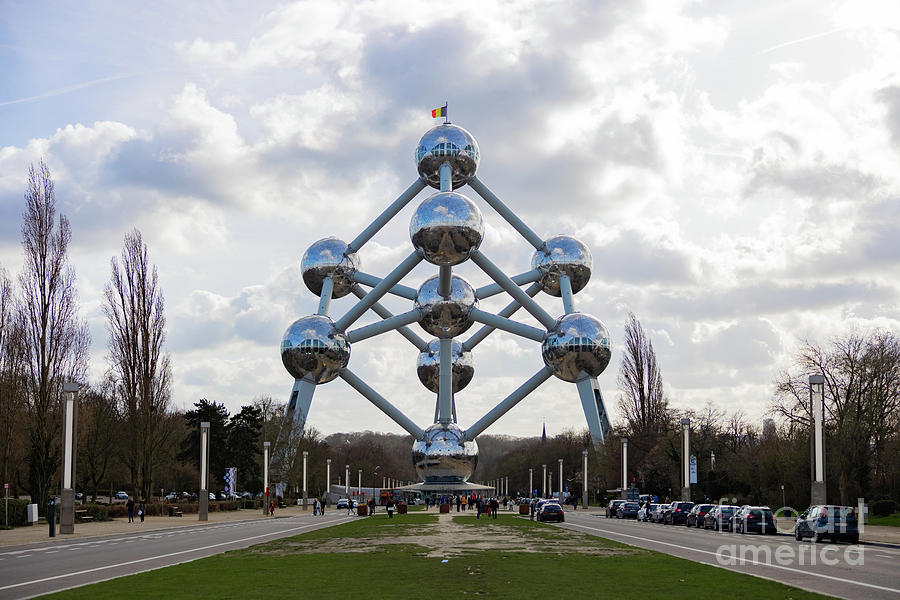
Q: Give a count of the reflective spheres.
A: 9